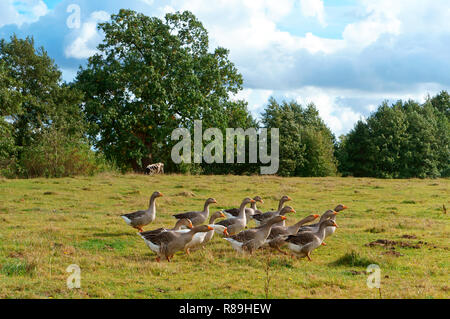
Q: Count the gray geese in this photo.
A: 14